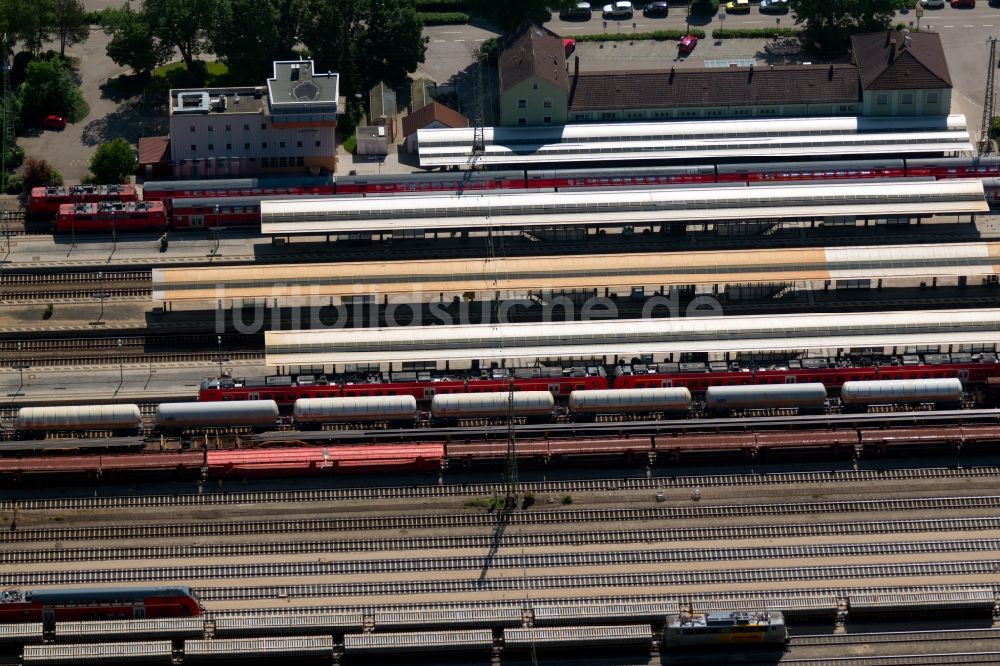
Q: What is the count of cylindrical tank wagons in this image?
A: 7